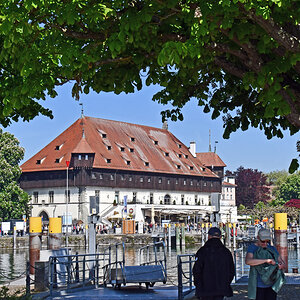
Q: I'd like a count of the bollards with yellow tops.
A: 3